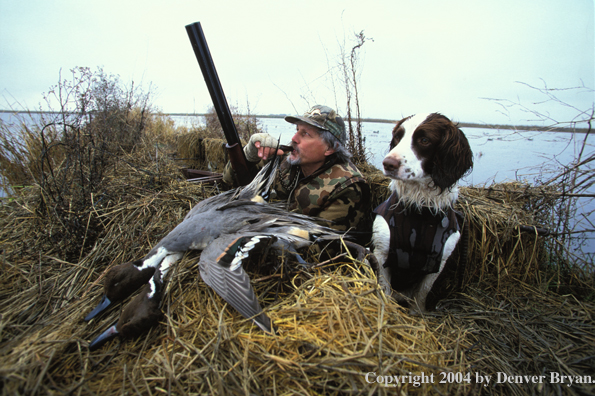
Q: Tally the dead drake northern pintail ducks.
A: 2